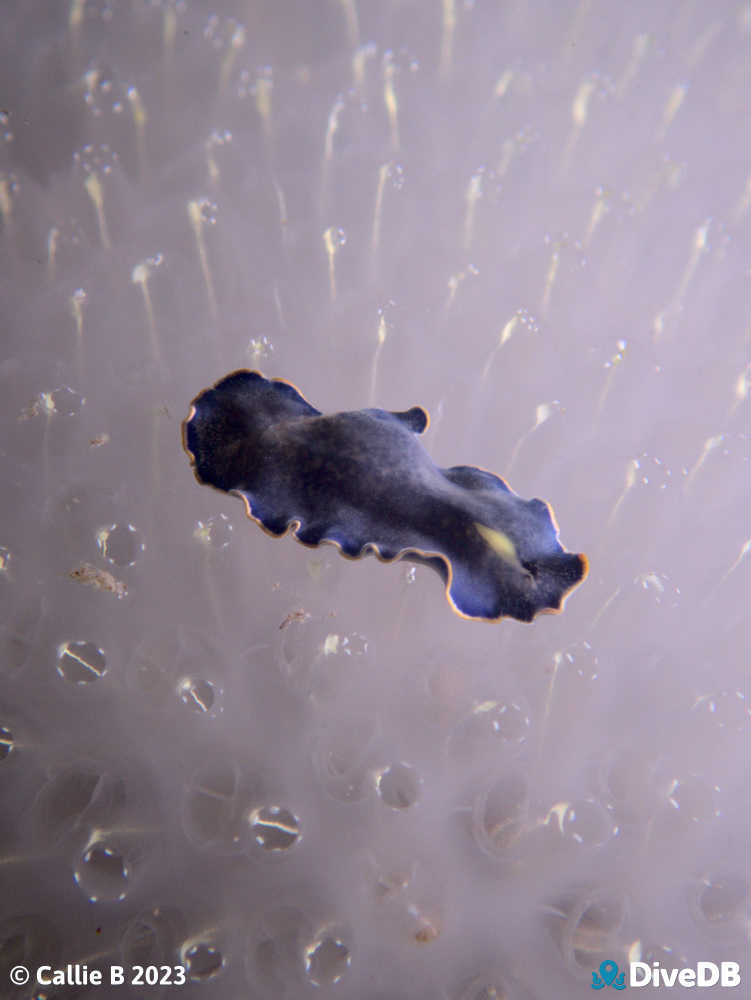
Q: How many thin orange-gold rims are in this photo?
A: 1